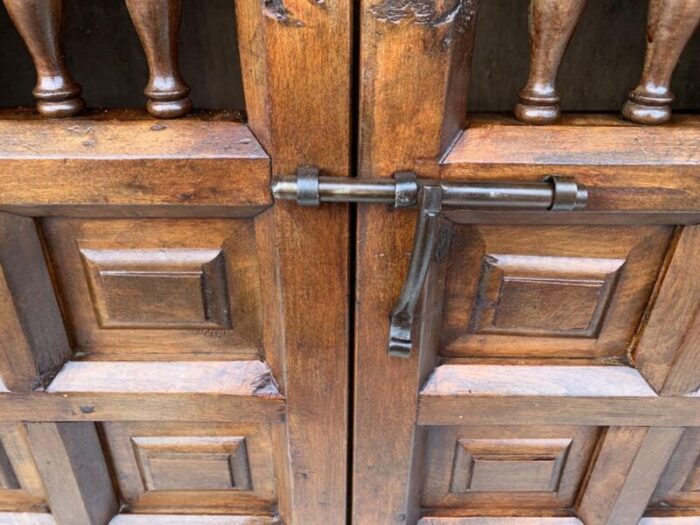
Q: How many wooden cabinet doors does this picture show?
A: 2